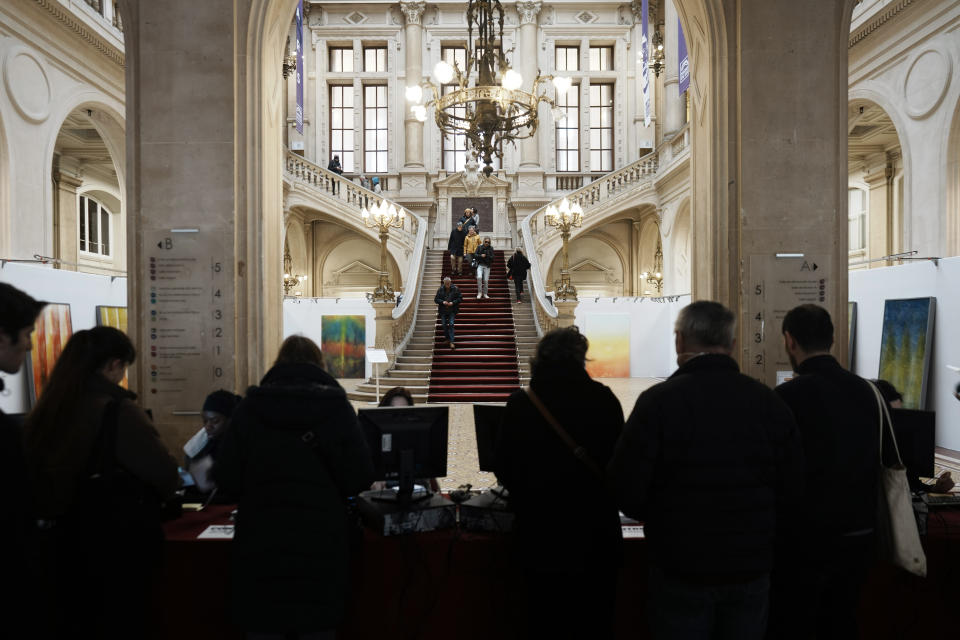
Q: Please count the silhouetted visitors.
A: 6